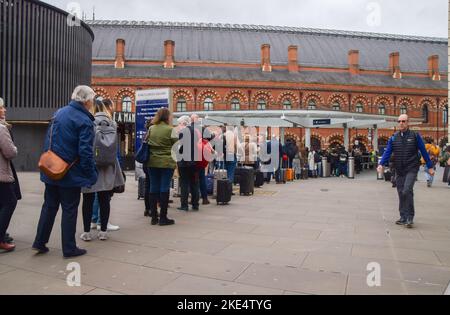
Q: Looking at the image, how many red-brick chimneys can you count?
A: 7